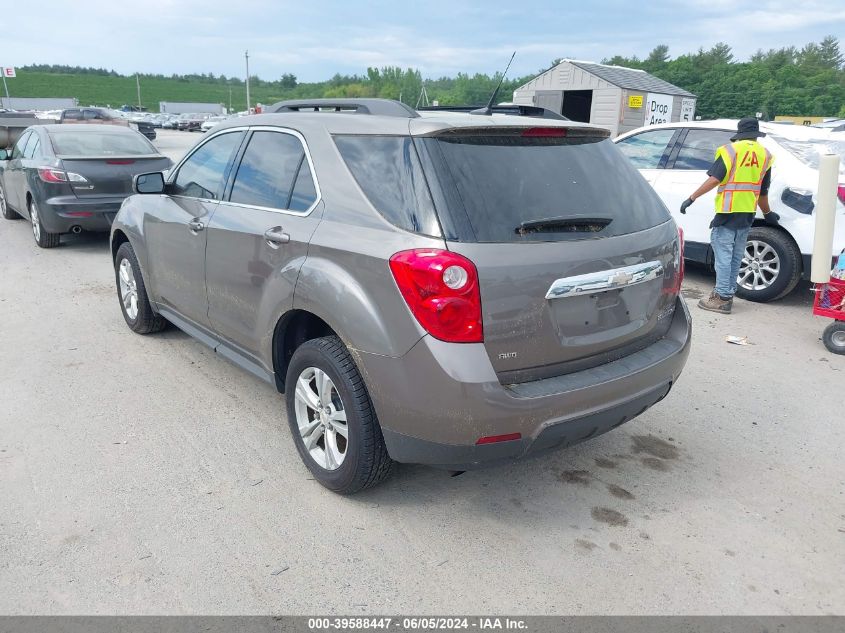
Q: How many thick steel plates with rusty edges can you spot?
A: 0